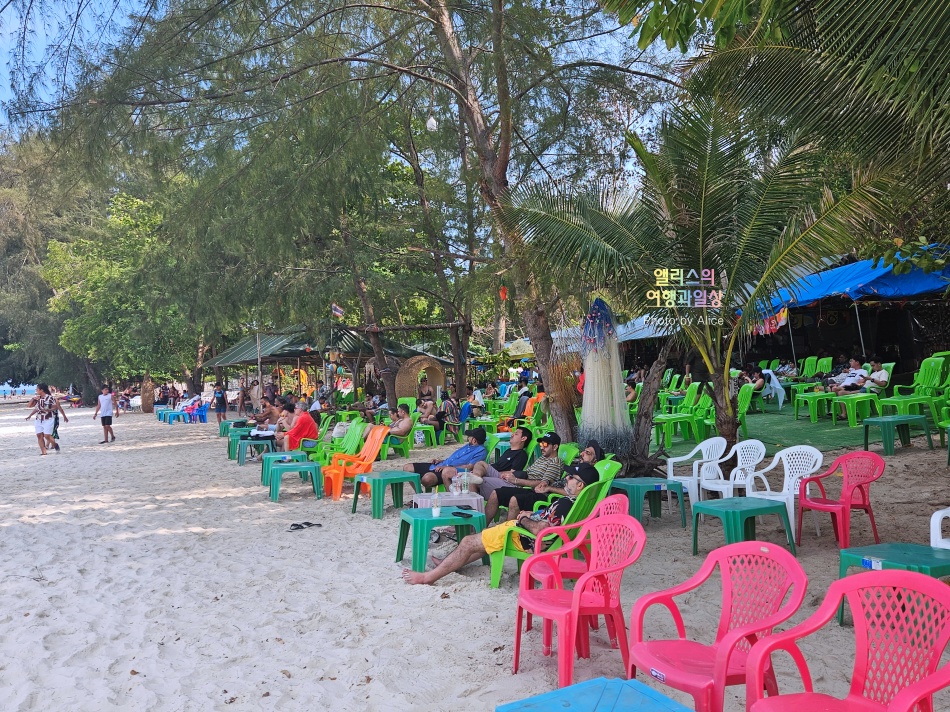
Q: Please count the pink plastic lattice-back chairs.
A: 5